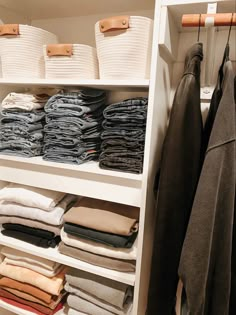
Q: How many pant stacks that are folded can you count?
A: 3